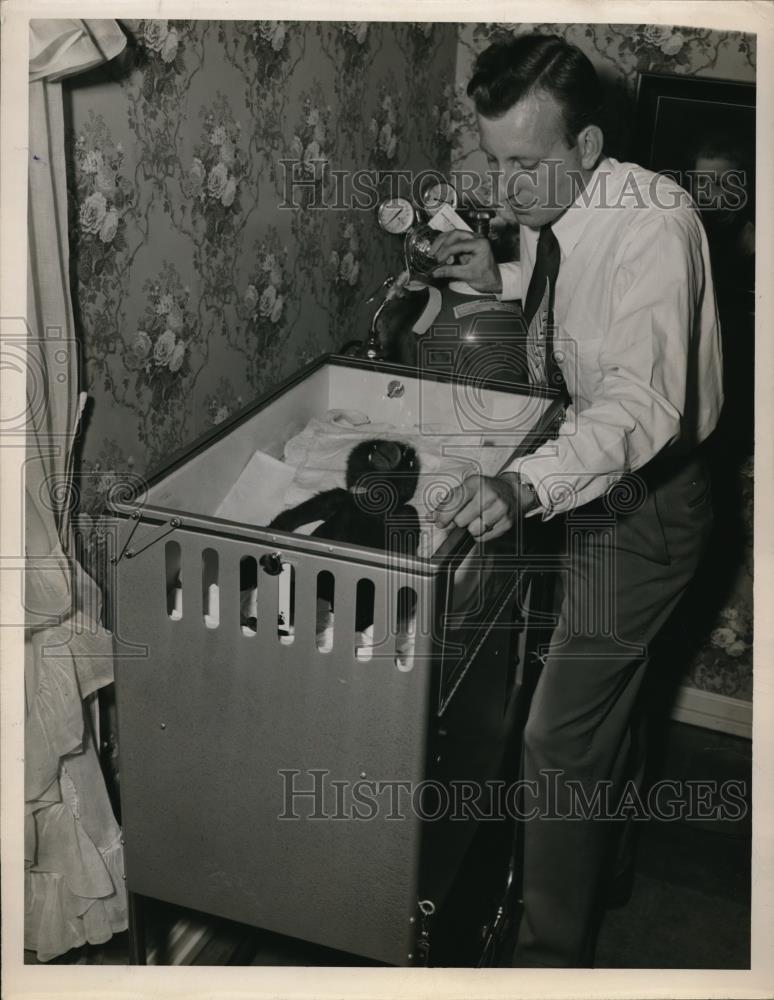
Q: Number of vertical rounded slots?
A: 7